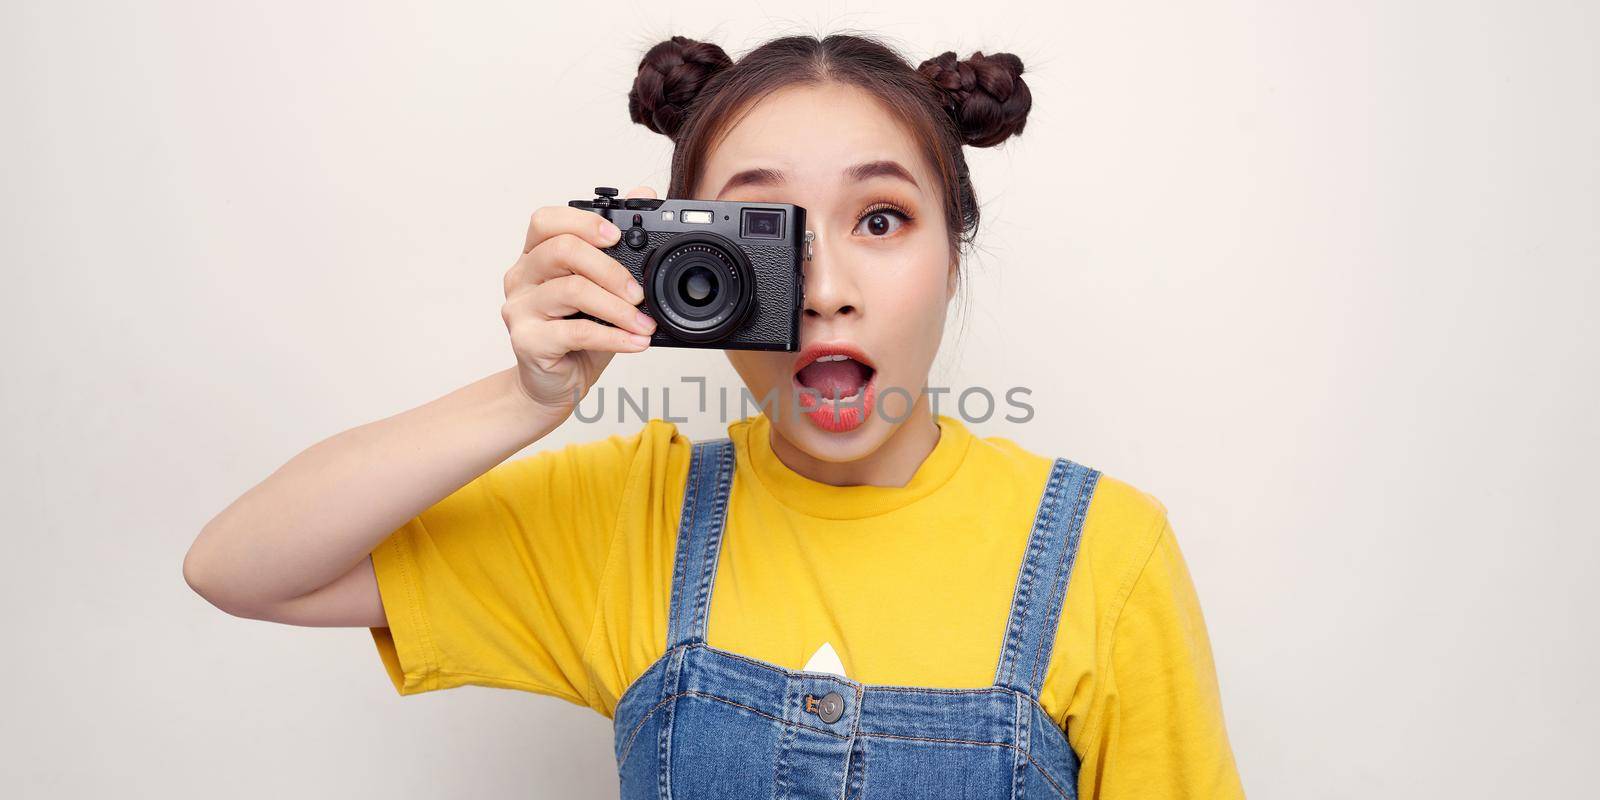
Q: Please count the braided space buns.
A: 2